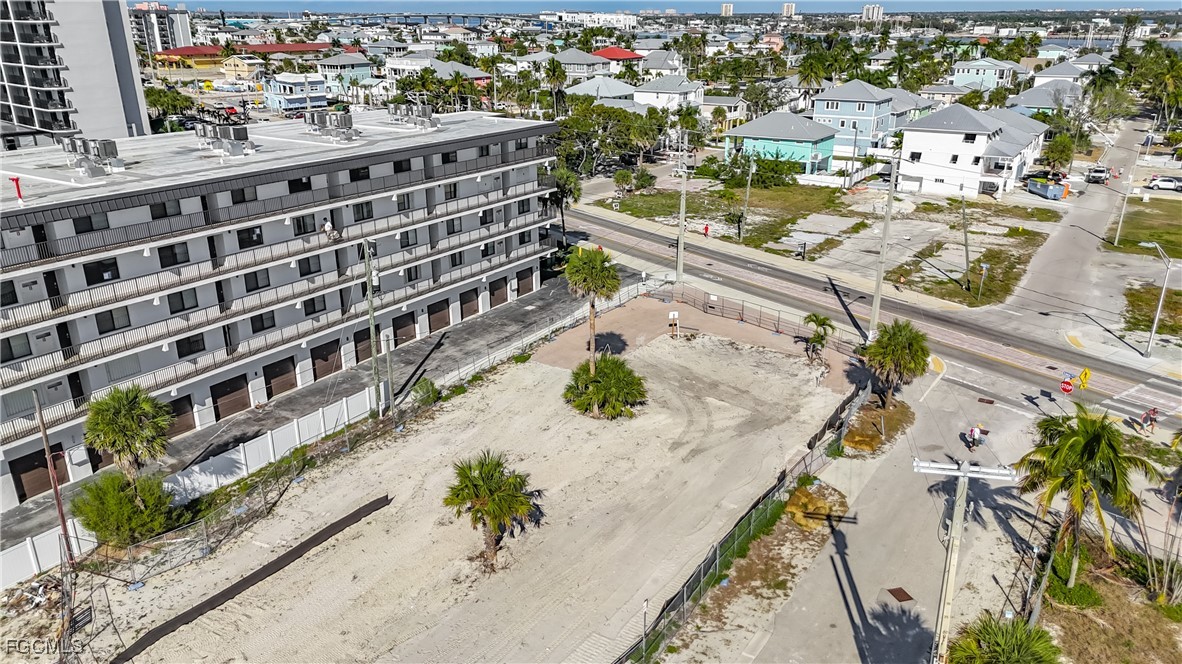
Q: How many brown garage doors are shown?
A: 12